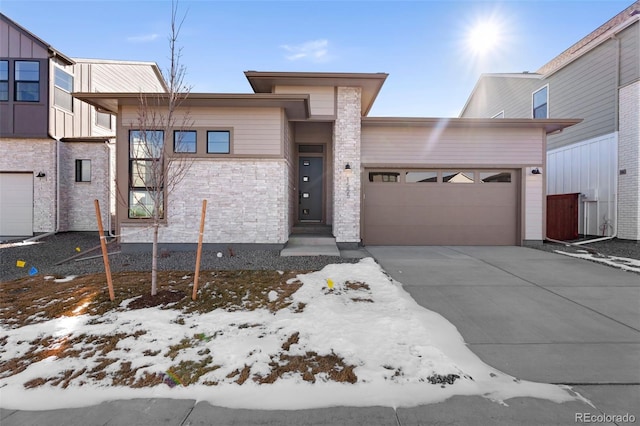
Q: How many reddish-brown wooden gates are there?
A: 1